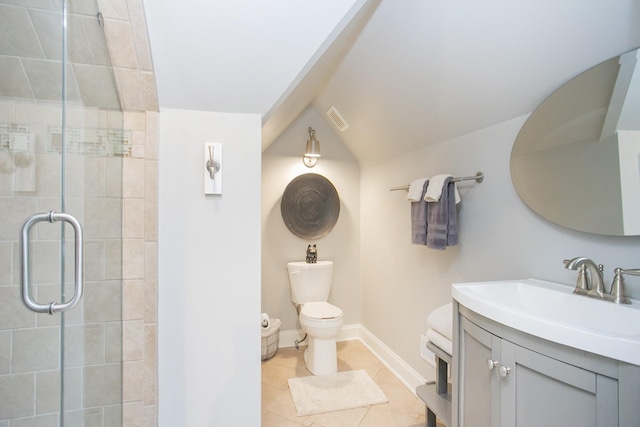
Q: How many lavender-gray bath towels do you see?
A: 2